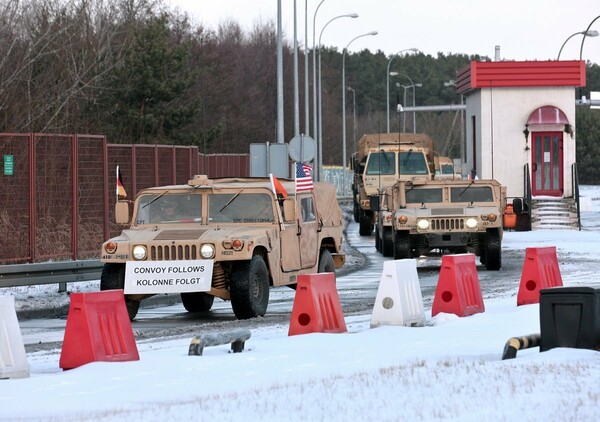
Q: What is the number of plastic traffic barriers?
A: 6